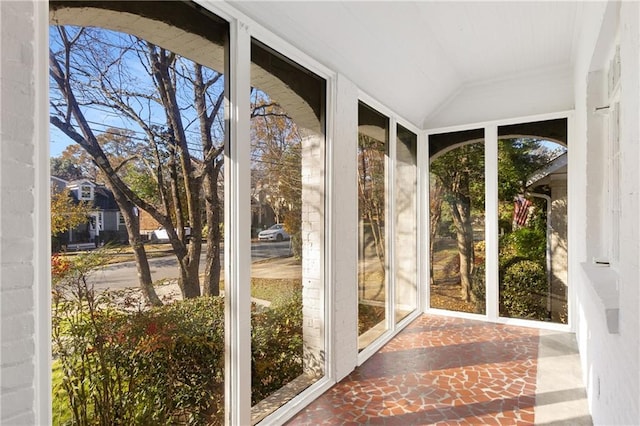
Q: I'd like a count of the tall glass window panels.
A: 6